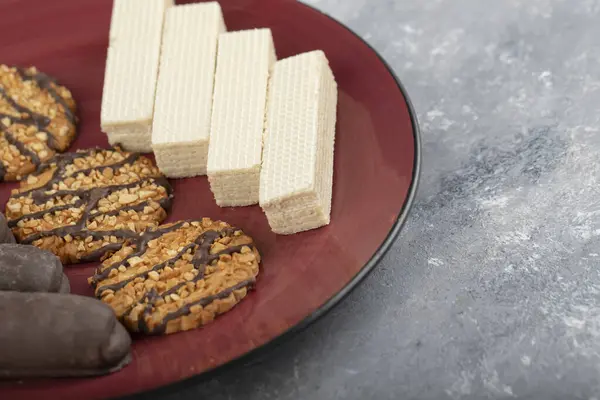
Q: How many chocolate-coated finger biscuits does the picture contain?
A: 3